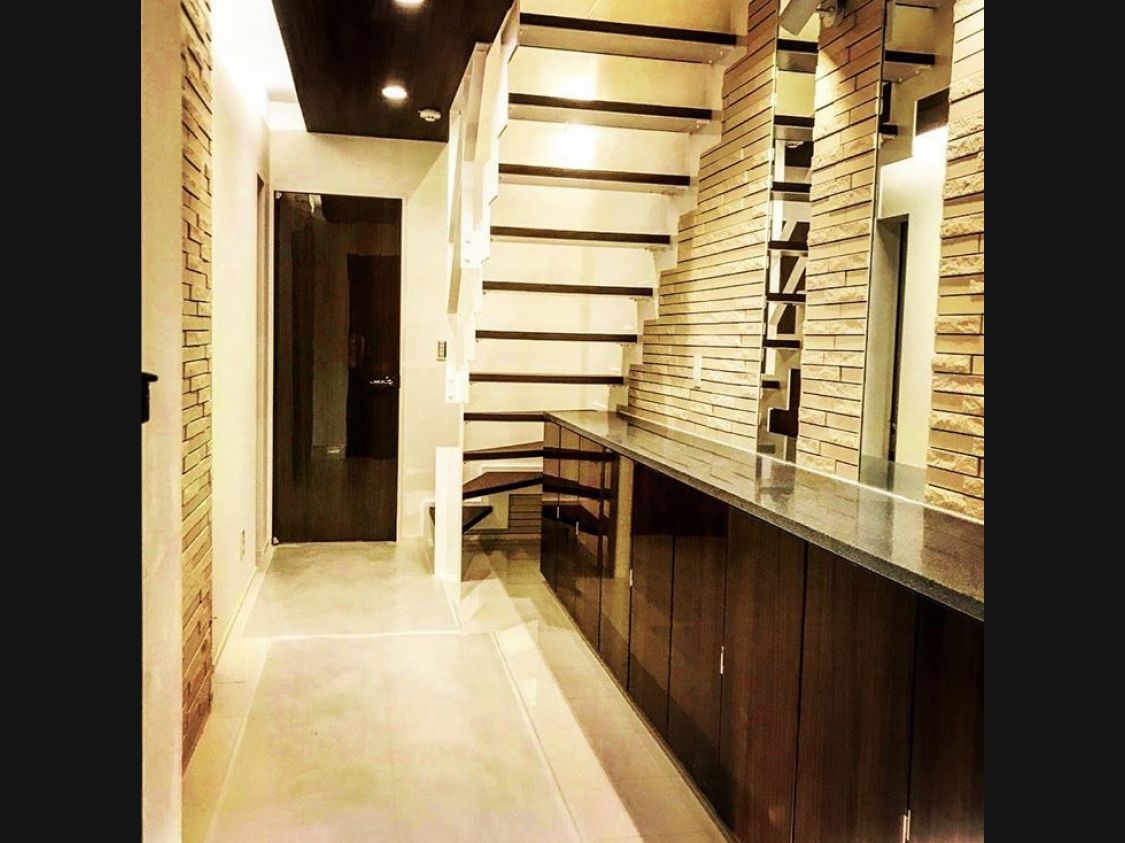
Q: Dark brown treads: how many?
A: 11